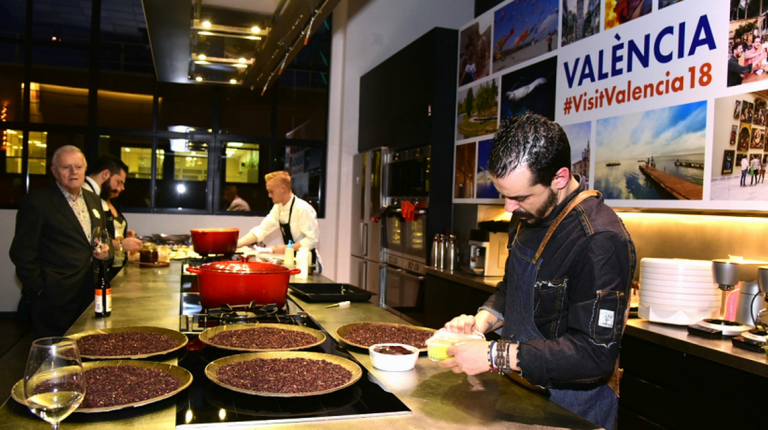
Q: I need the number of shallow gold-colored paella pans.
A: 5